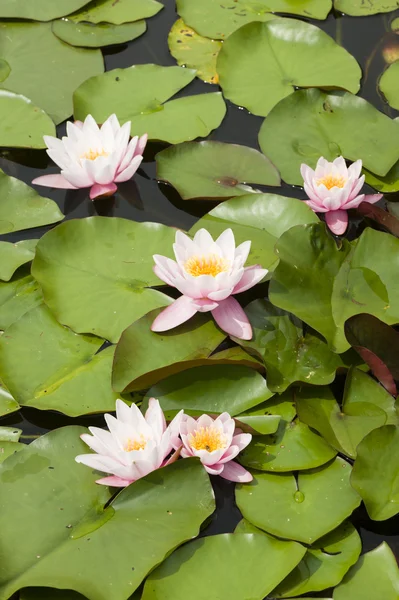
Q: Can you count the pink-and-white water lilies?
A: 5